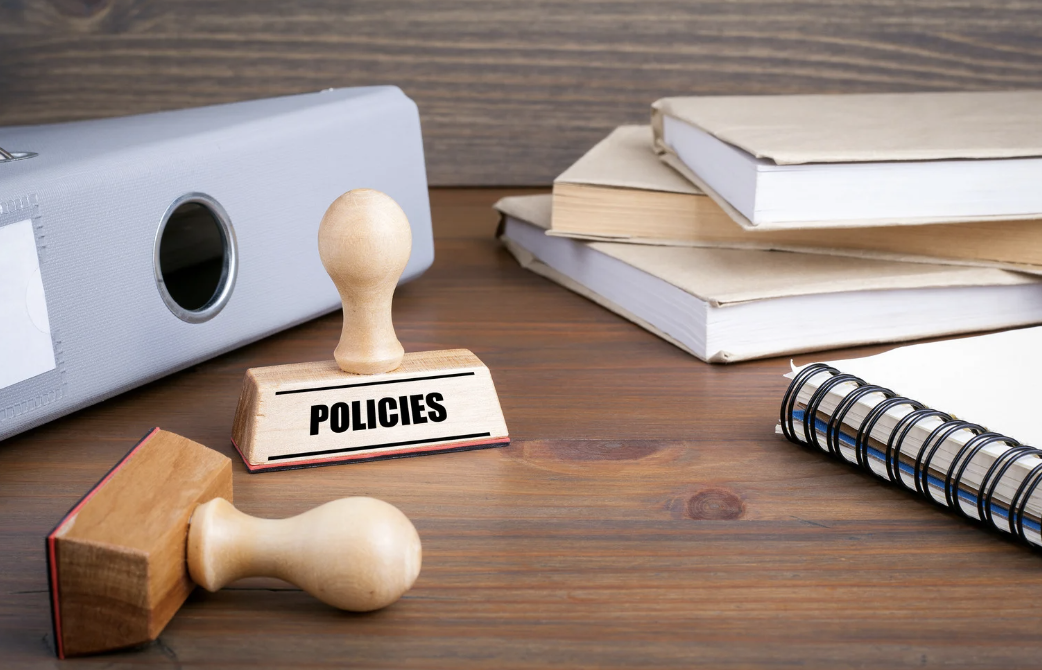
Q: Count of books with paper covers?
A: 3